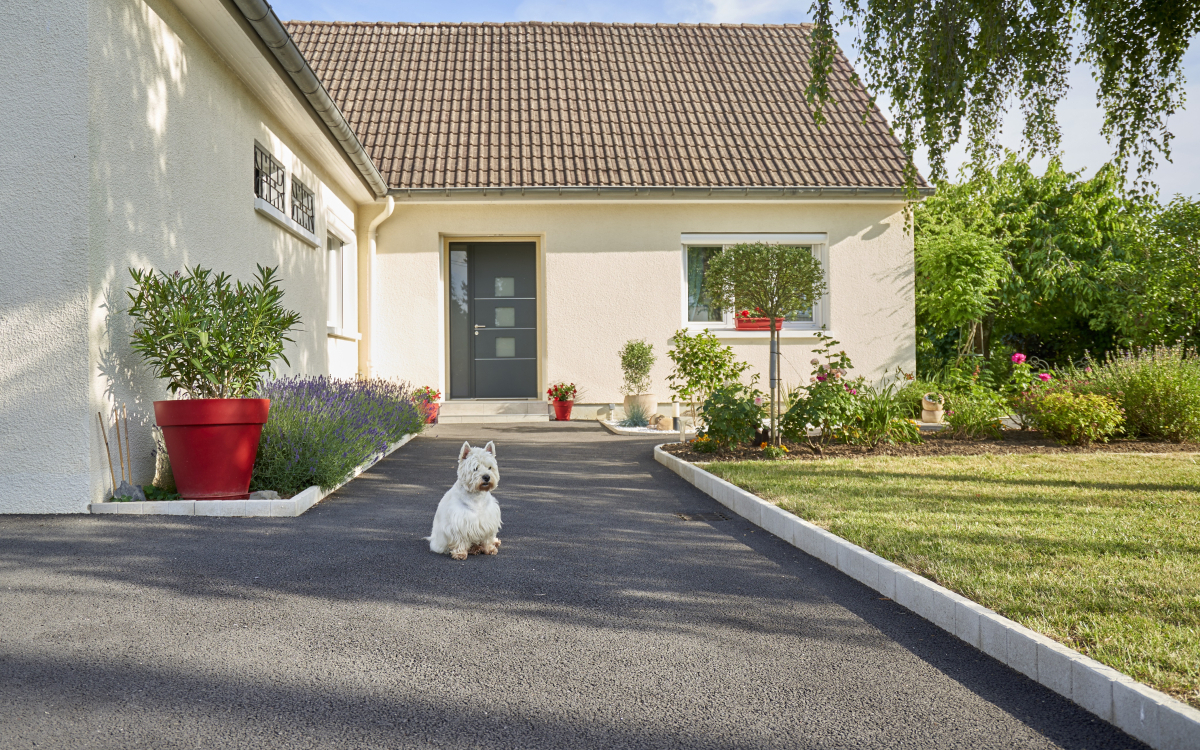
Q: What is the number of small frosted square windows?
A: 3